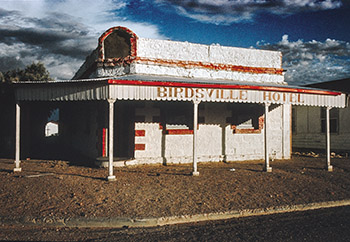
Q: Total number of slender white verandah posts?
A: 5